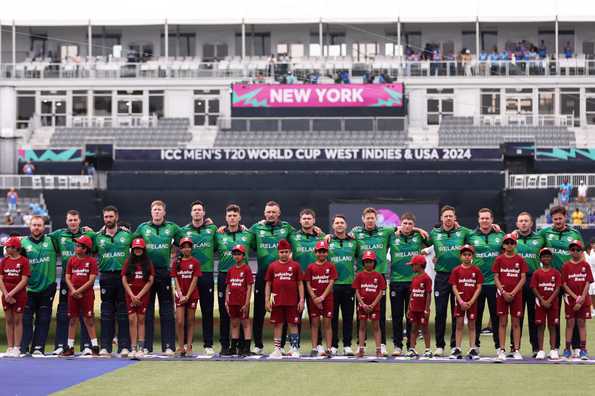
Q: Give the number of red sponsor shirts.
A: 13